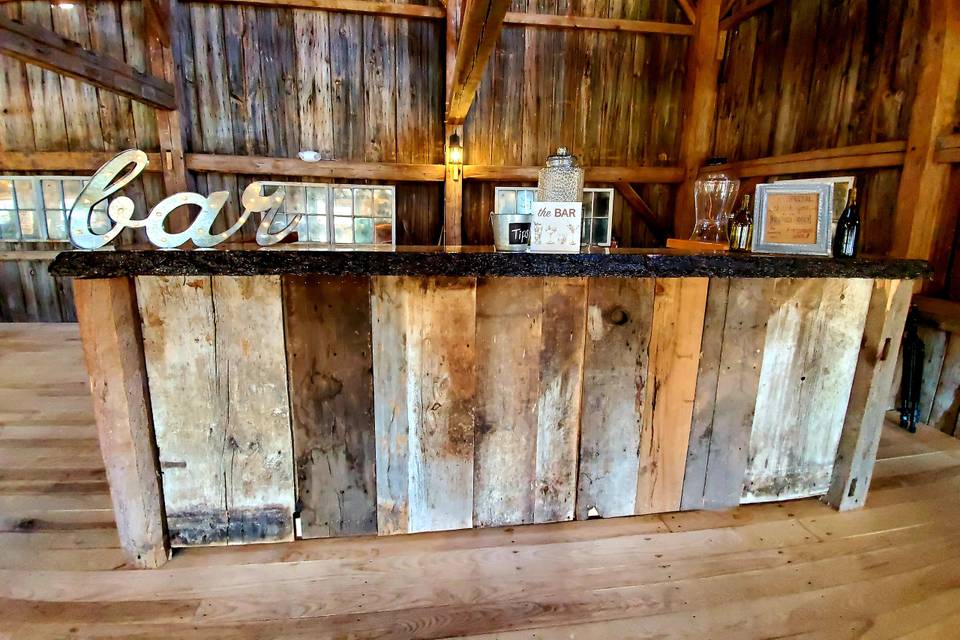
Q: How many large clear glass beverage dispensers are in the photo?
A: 2